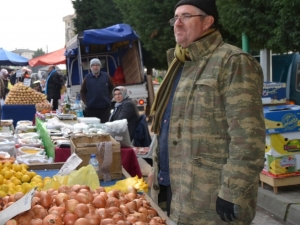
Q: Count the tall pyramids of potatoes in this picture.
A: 1